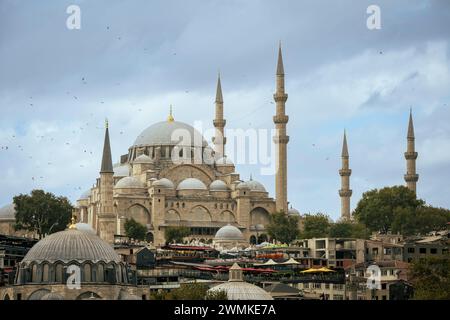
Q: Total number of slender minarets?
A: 5